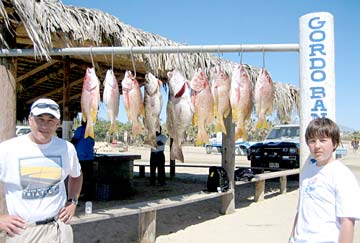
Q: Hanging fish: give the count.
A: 9